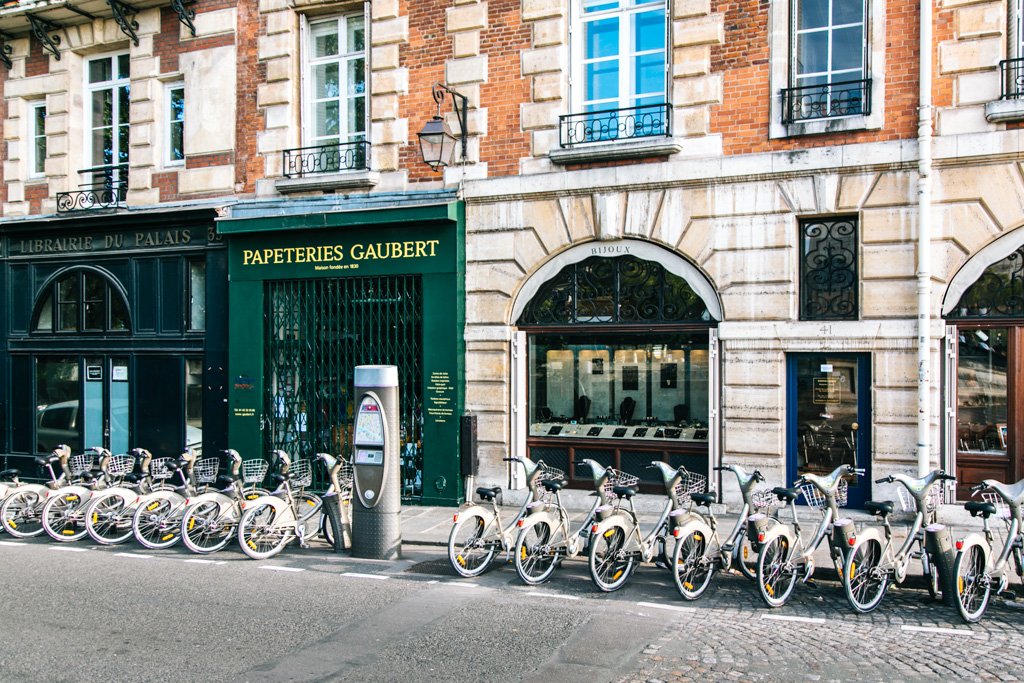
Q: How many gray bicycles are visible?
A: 14